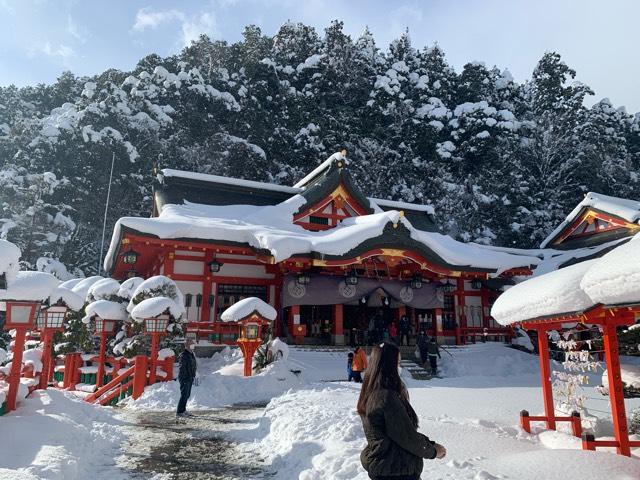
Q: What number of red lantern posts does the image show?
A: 5